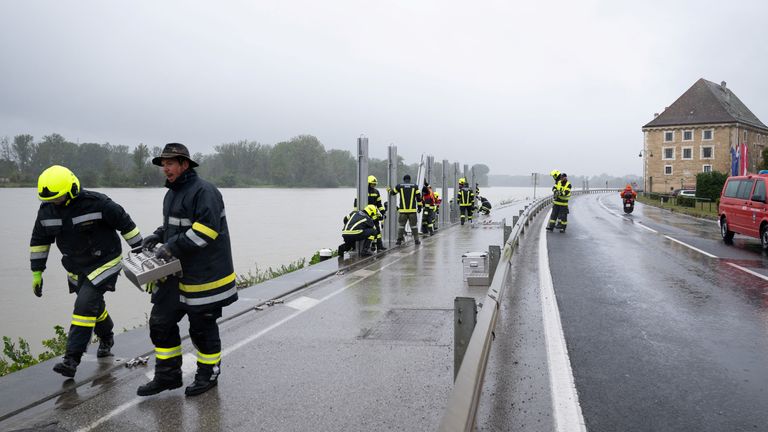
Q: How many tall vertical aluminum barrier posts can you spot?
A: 8